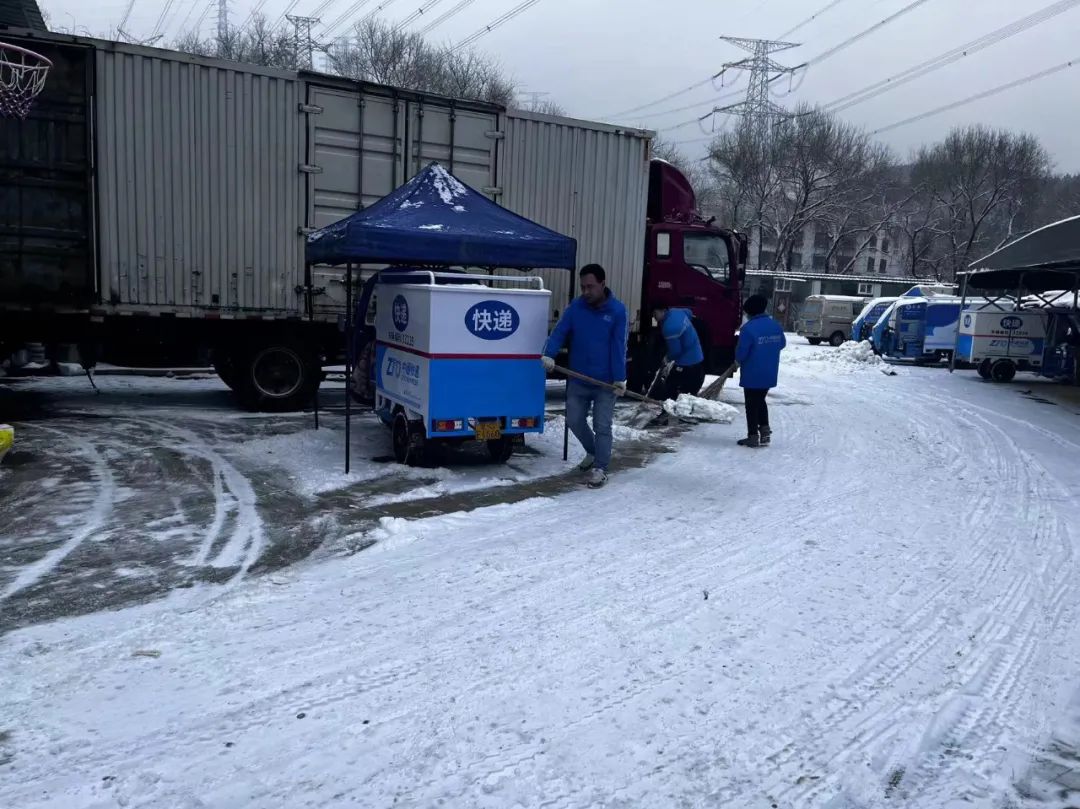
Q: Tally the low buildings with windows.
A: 1